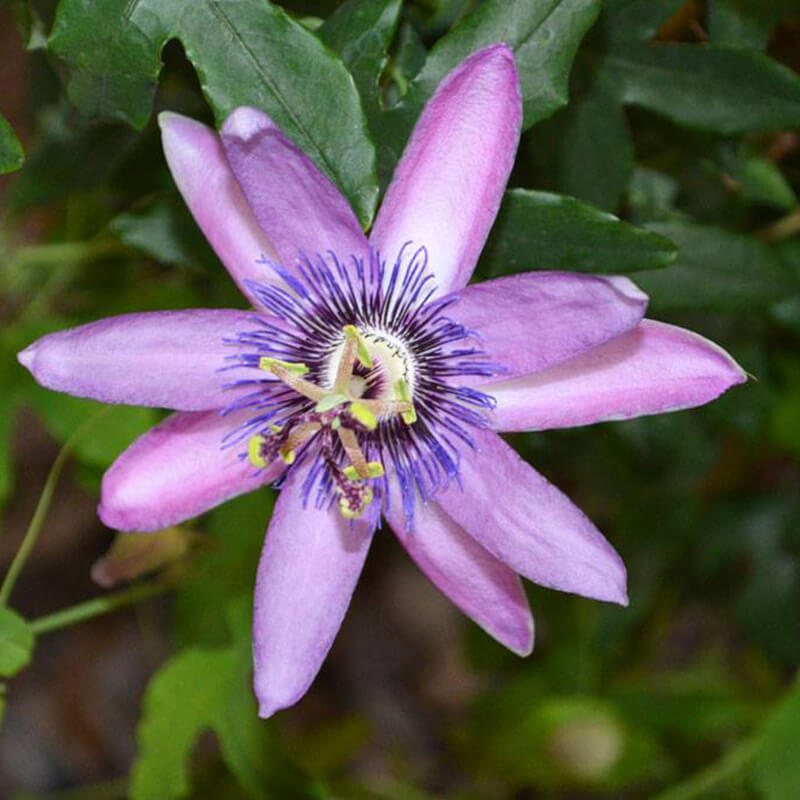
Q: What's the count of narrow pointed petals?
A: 10